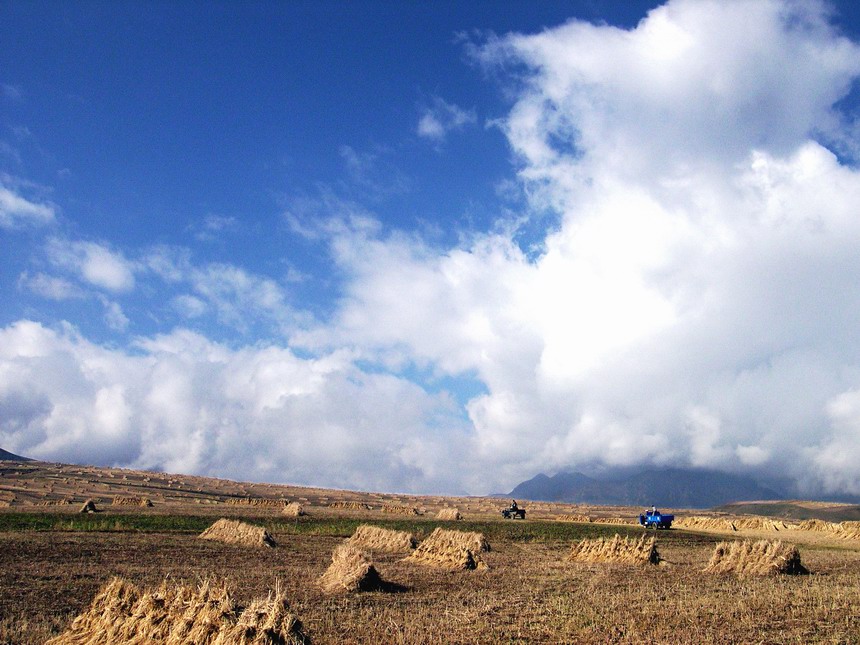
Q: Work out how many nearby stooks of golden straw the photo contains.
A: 7